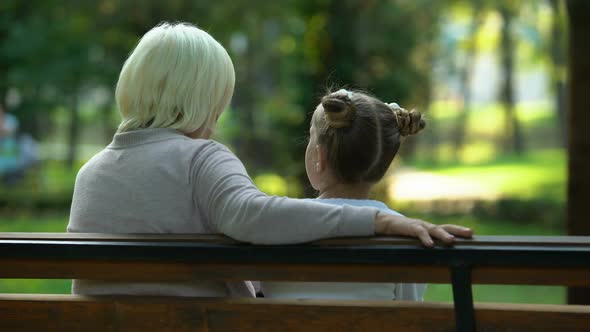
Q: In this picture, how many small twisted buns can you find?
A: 2